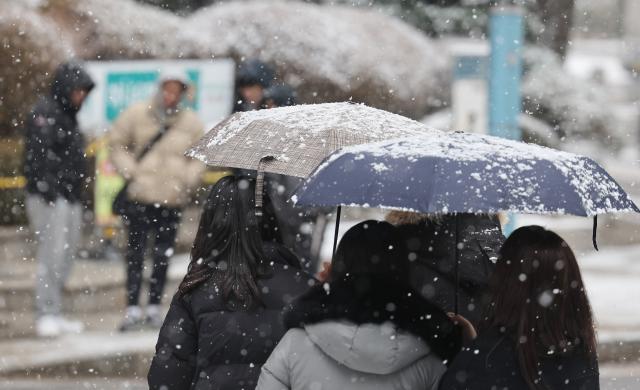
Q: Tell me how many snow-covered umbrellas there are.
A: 2